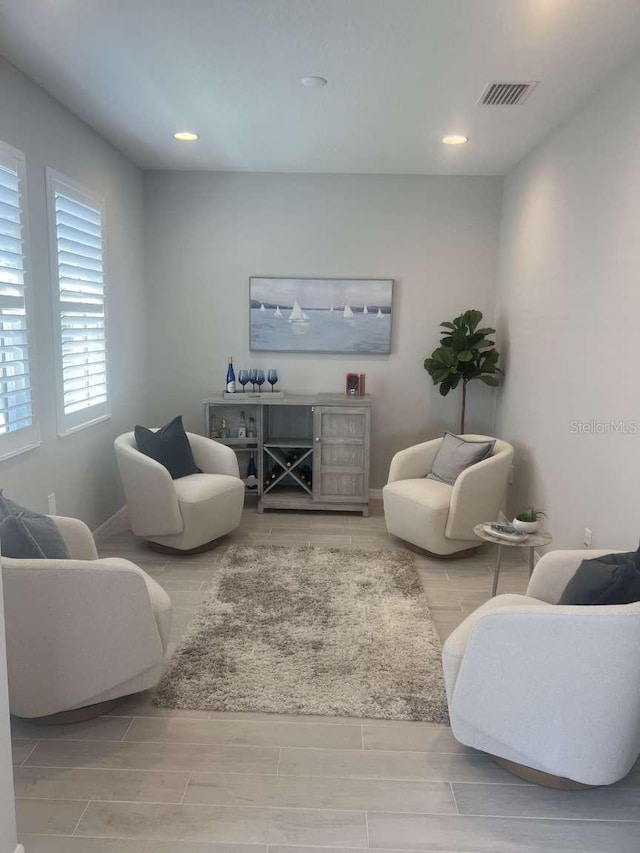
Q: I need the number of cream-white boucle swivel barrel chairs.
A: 4